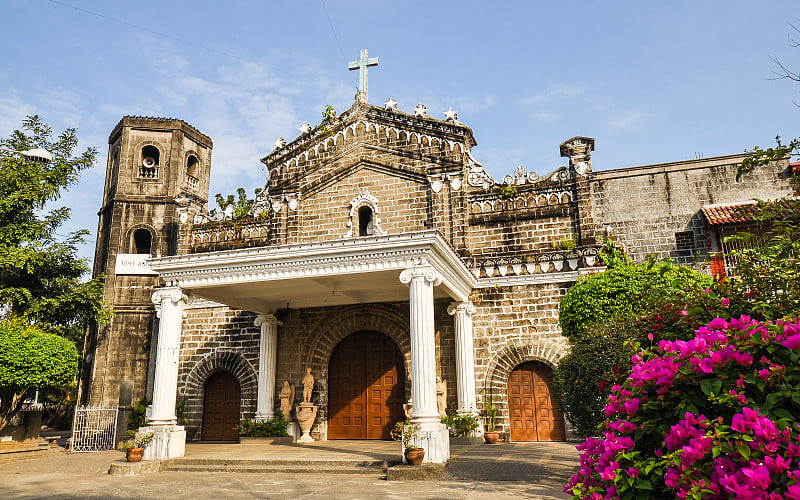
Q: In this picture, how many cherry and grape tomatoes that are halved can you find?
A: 0